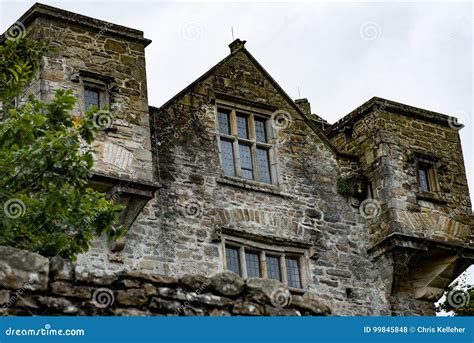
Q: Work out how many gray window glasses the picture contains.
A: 12